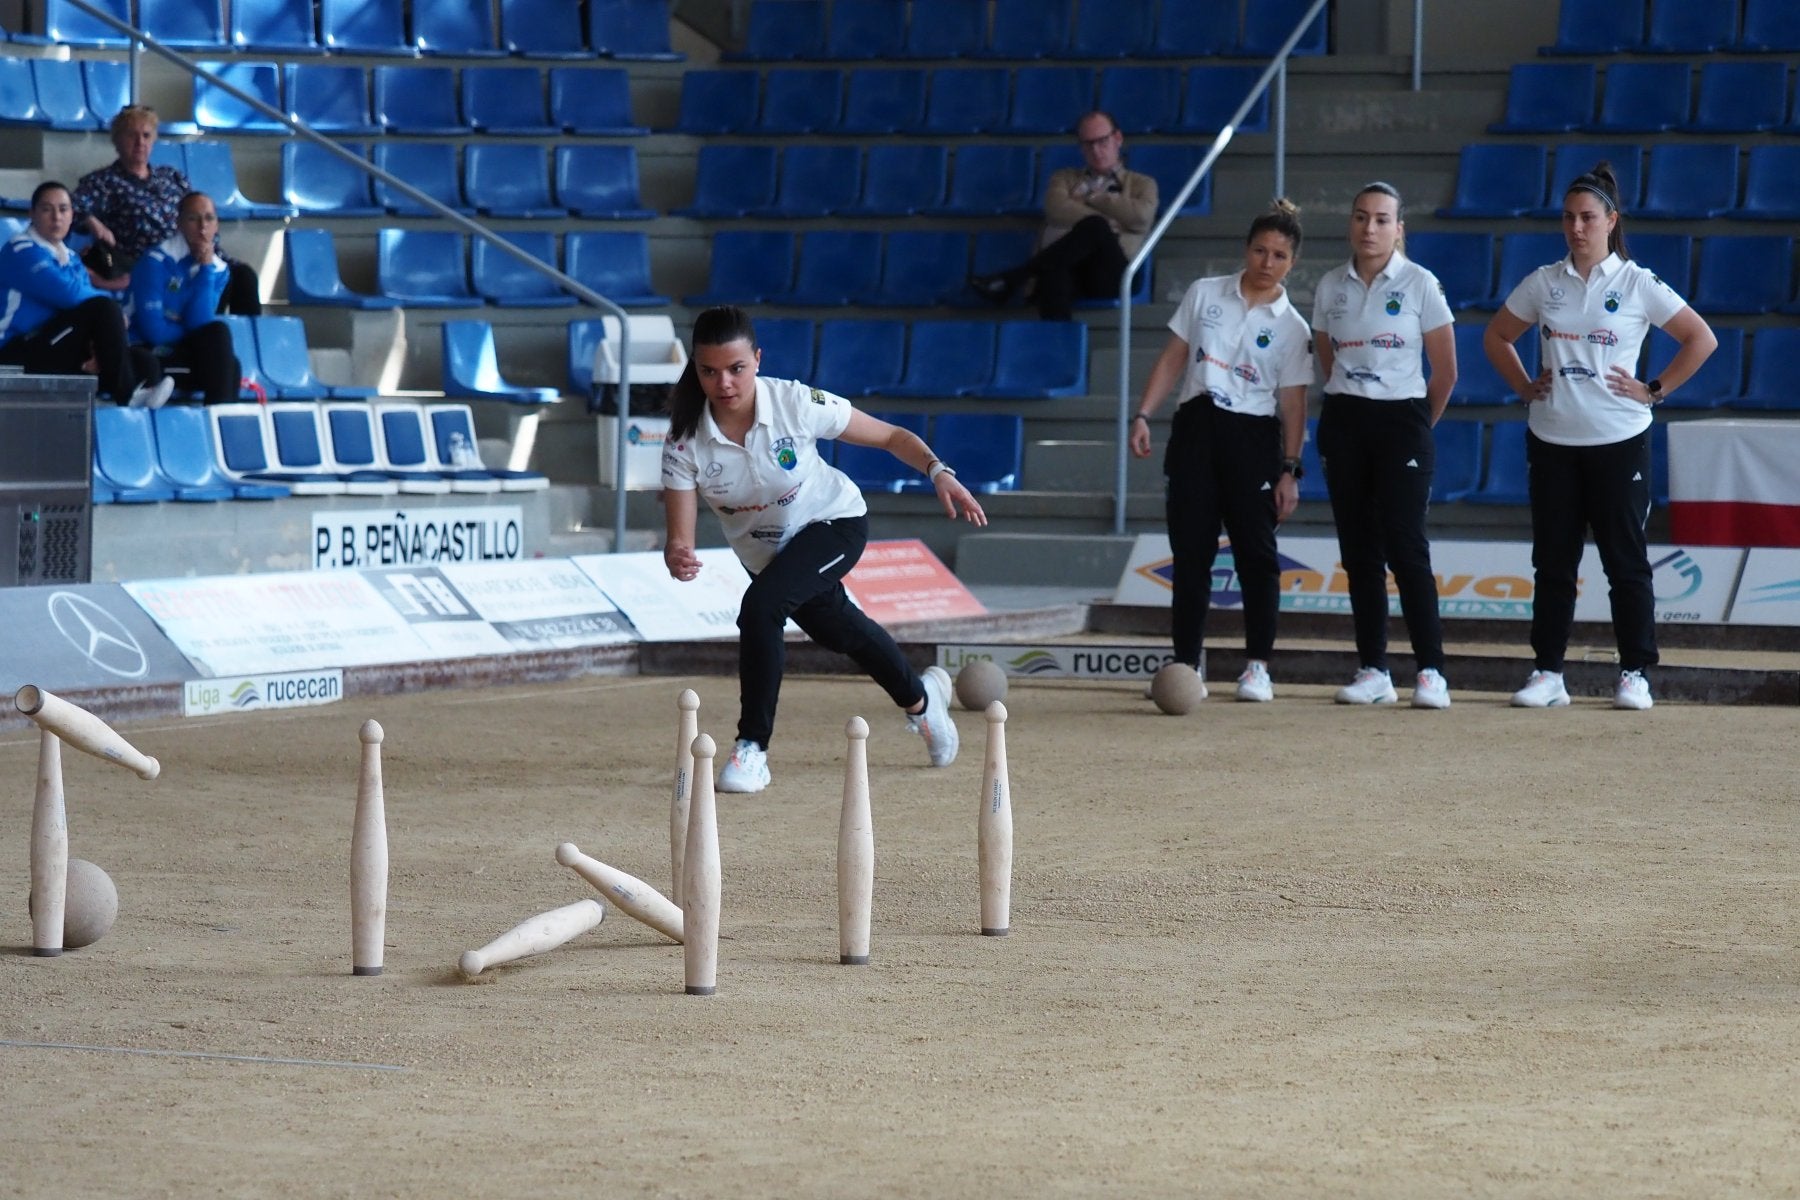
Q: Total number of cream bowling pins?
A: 9